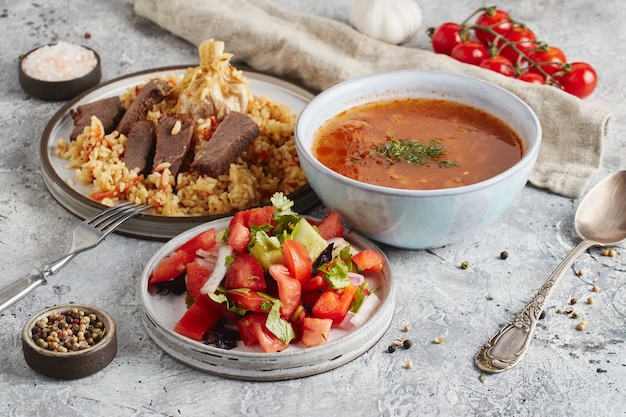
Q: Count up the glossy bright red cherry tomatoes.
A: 8